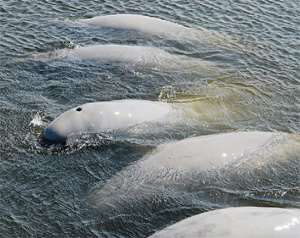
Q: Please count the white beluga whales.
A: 5